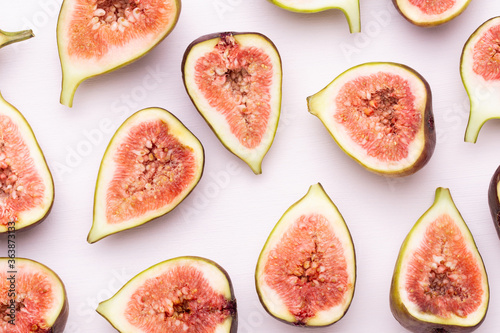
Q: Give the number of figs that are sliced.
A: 14